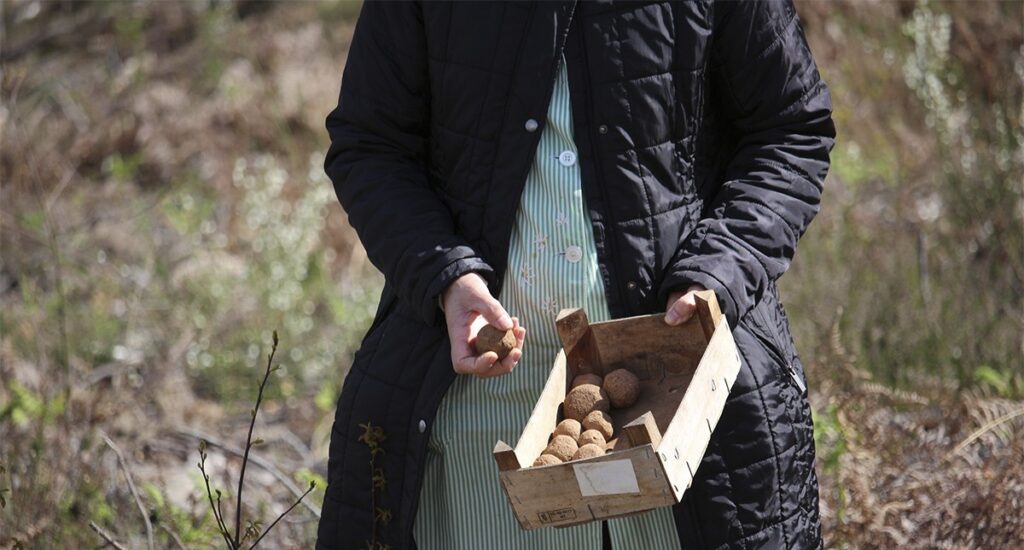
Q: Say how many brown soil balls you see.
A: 10